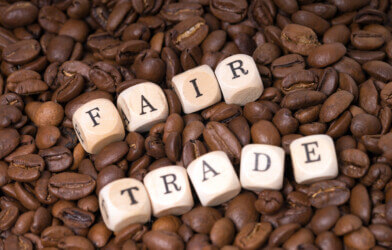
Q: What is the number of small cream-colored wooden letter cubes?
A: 9